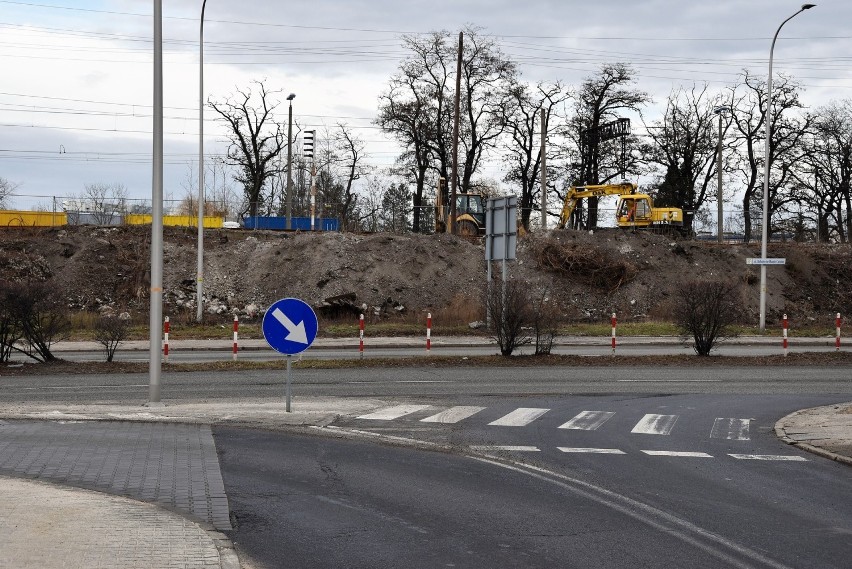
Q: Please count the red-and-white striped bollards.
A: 7